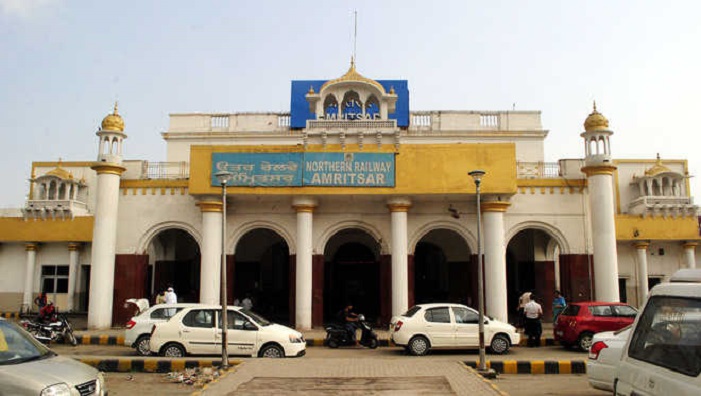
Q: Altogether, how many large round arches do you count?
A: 5